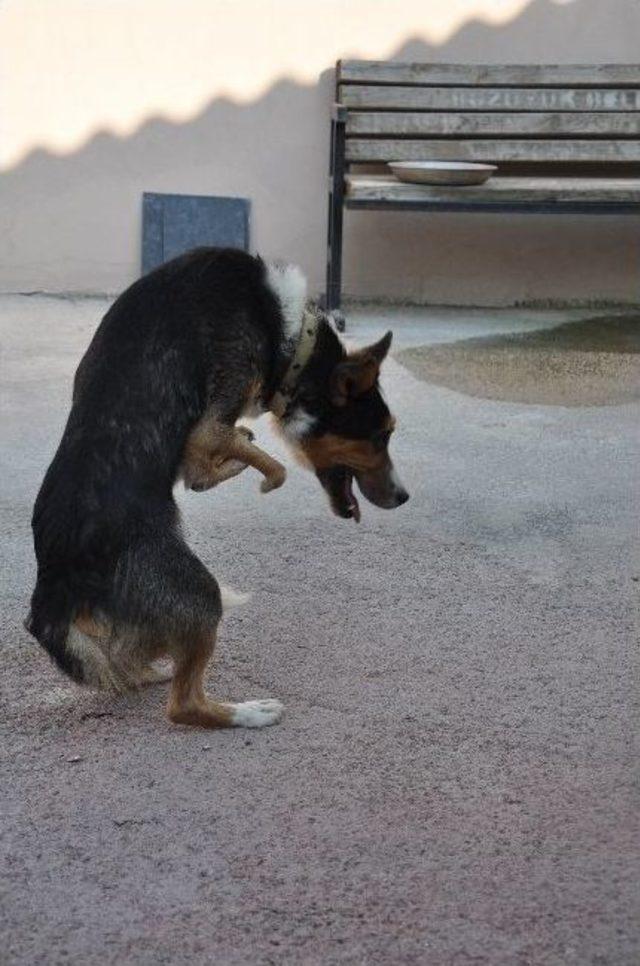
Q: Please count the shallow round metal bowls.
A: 1